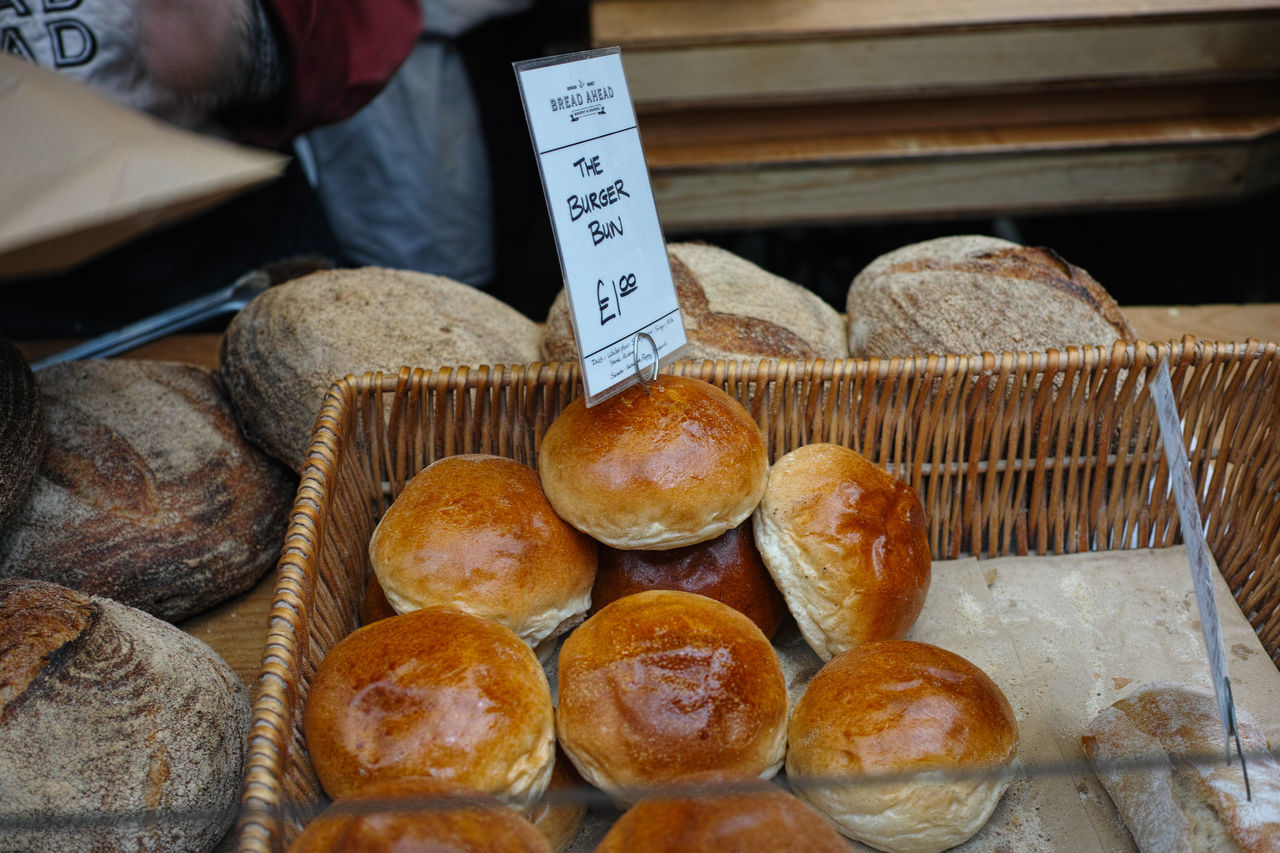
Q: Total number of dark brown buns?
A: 1